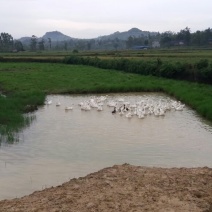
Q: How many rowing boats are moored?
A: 0